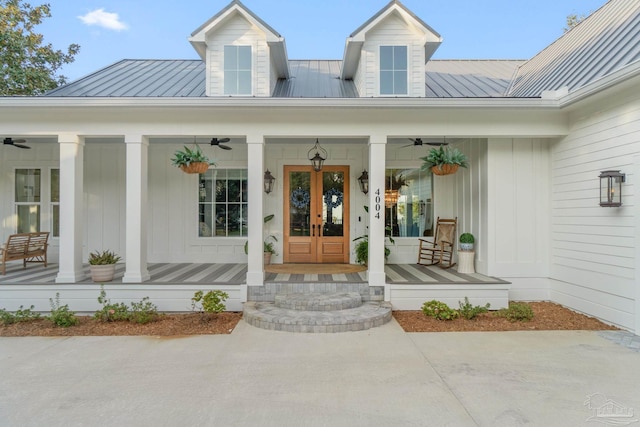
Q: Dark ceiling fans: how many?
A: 3